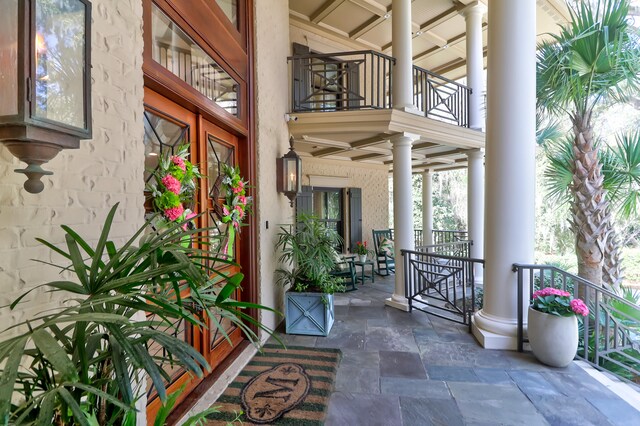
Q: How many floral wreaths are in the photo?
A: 2